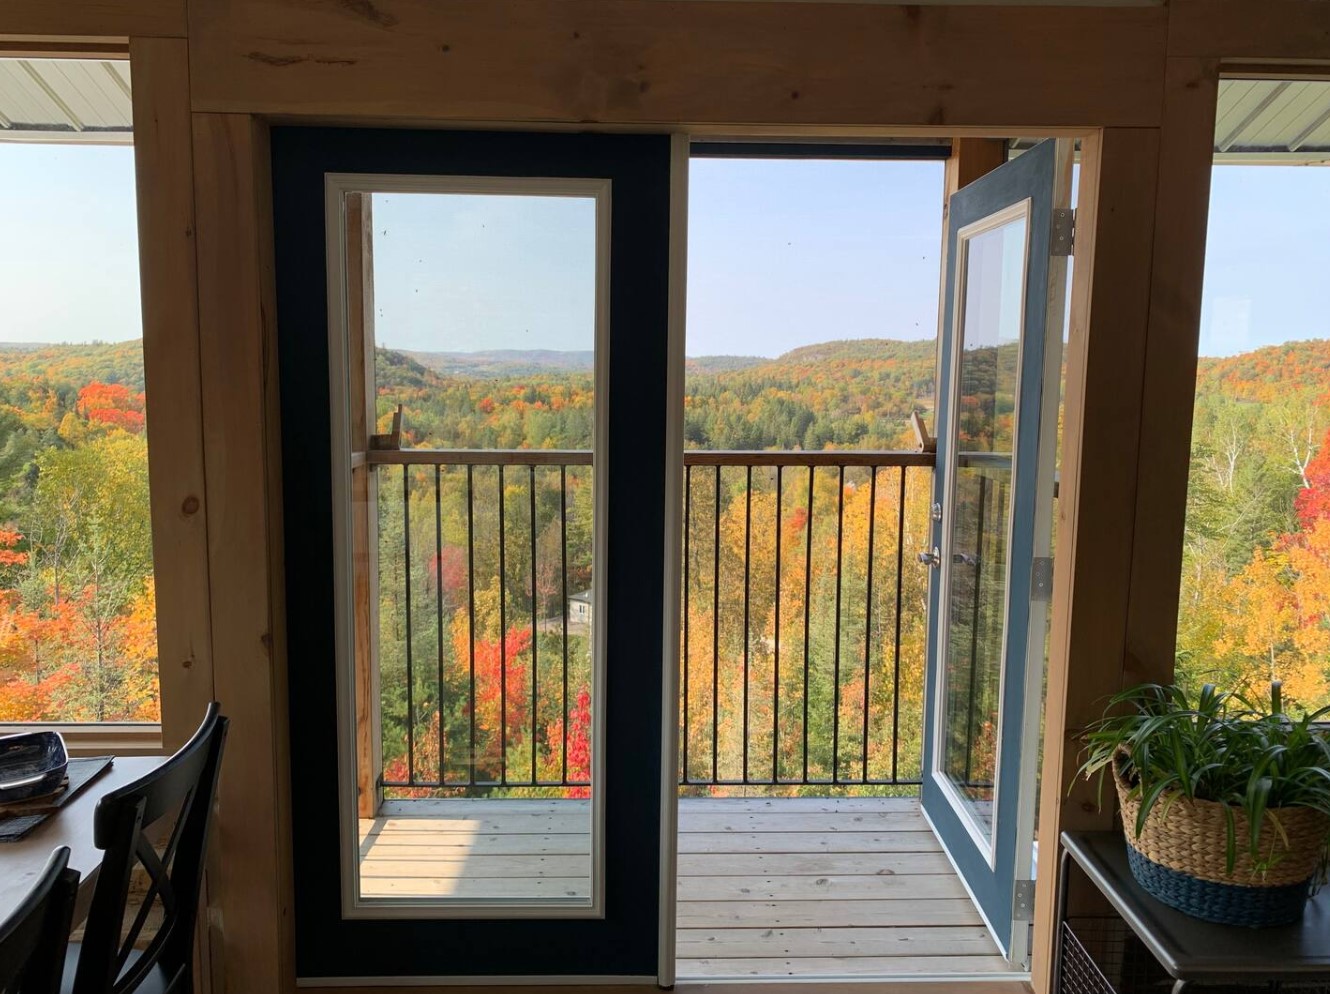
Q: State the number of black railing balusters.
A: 14